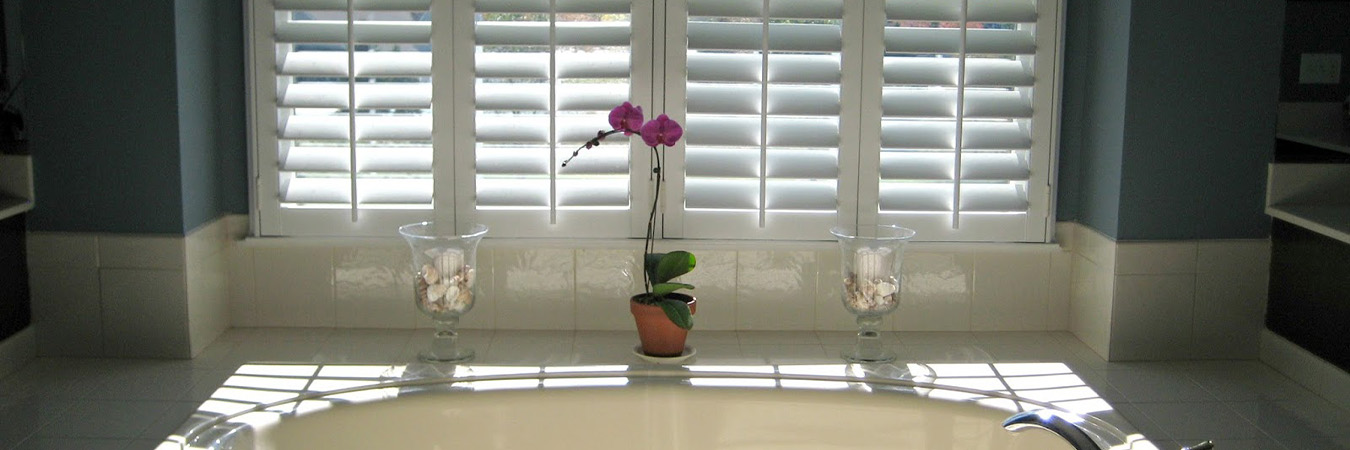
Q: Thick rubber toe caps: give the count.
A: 0